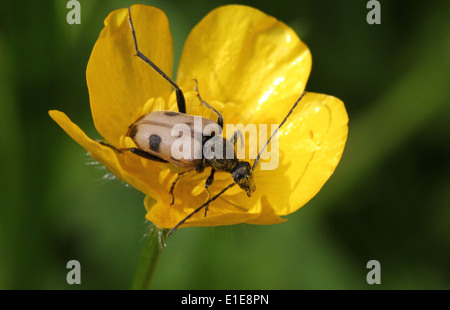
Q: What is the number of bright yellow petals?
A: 5